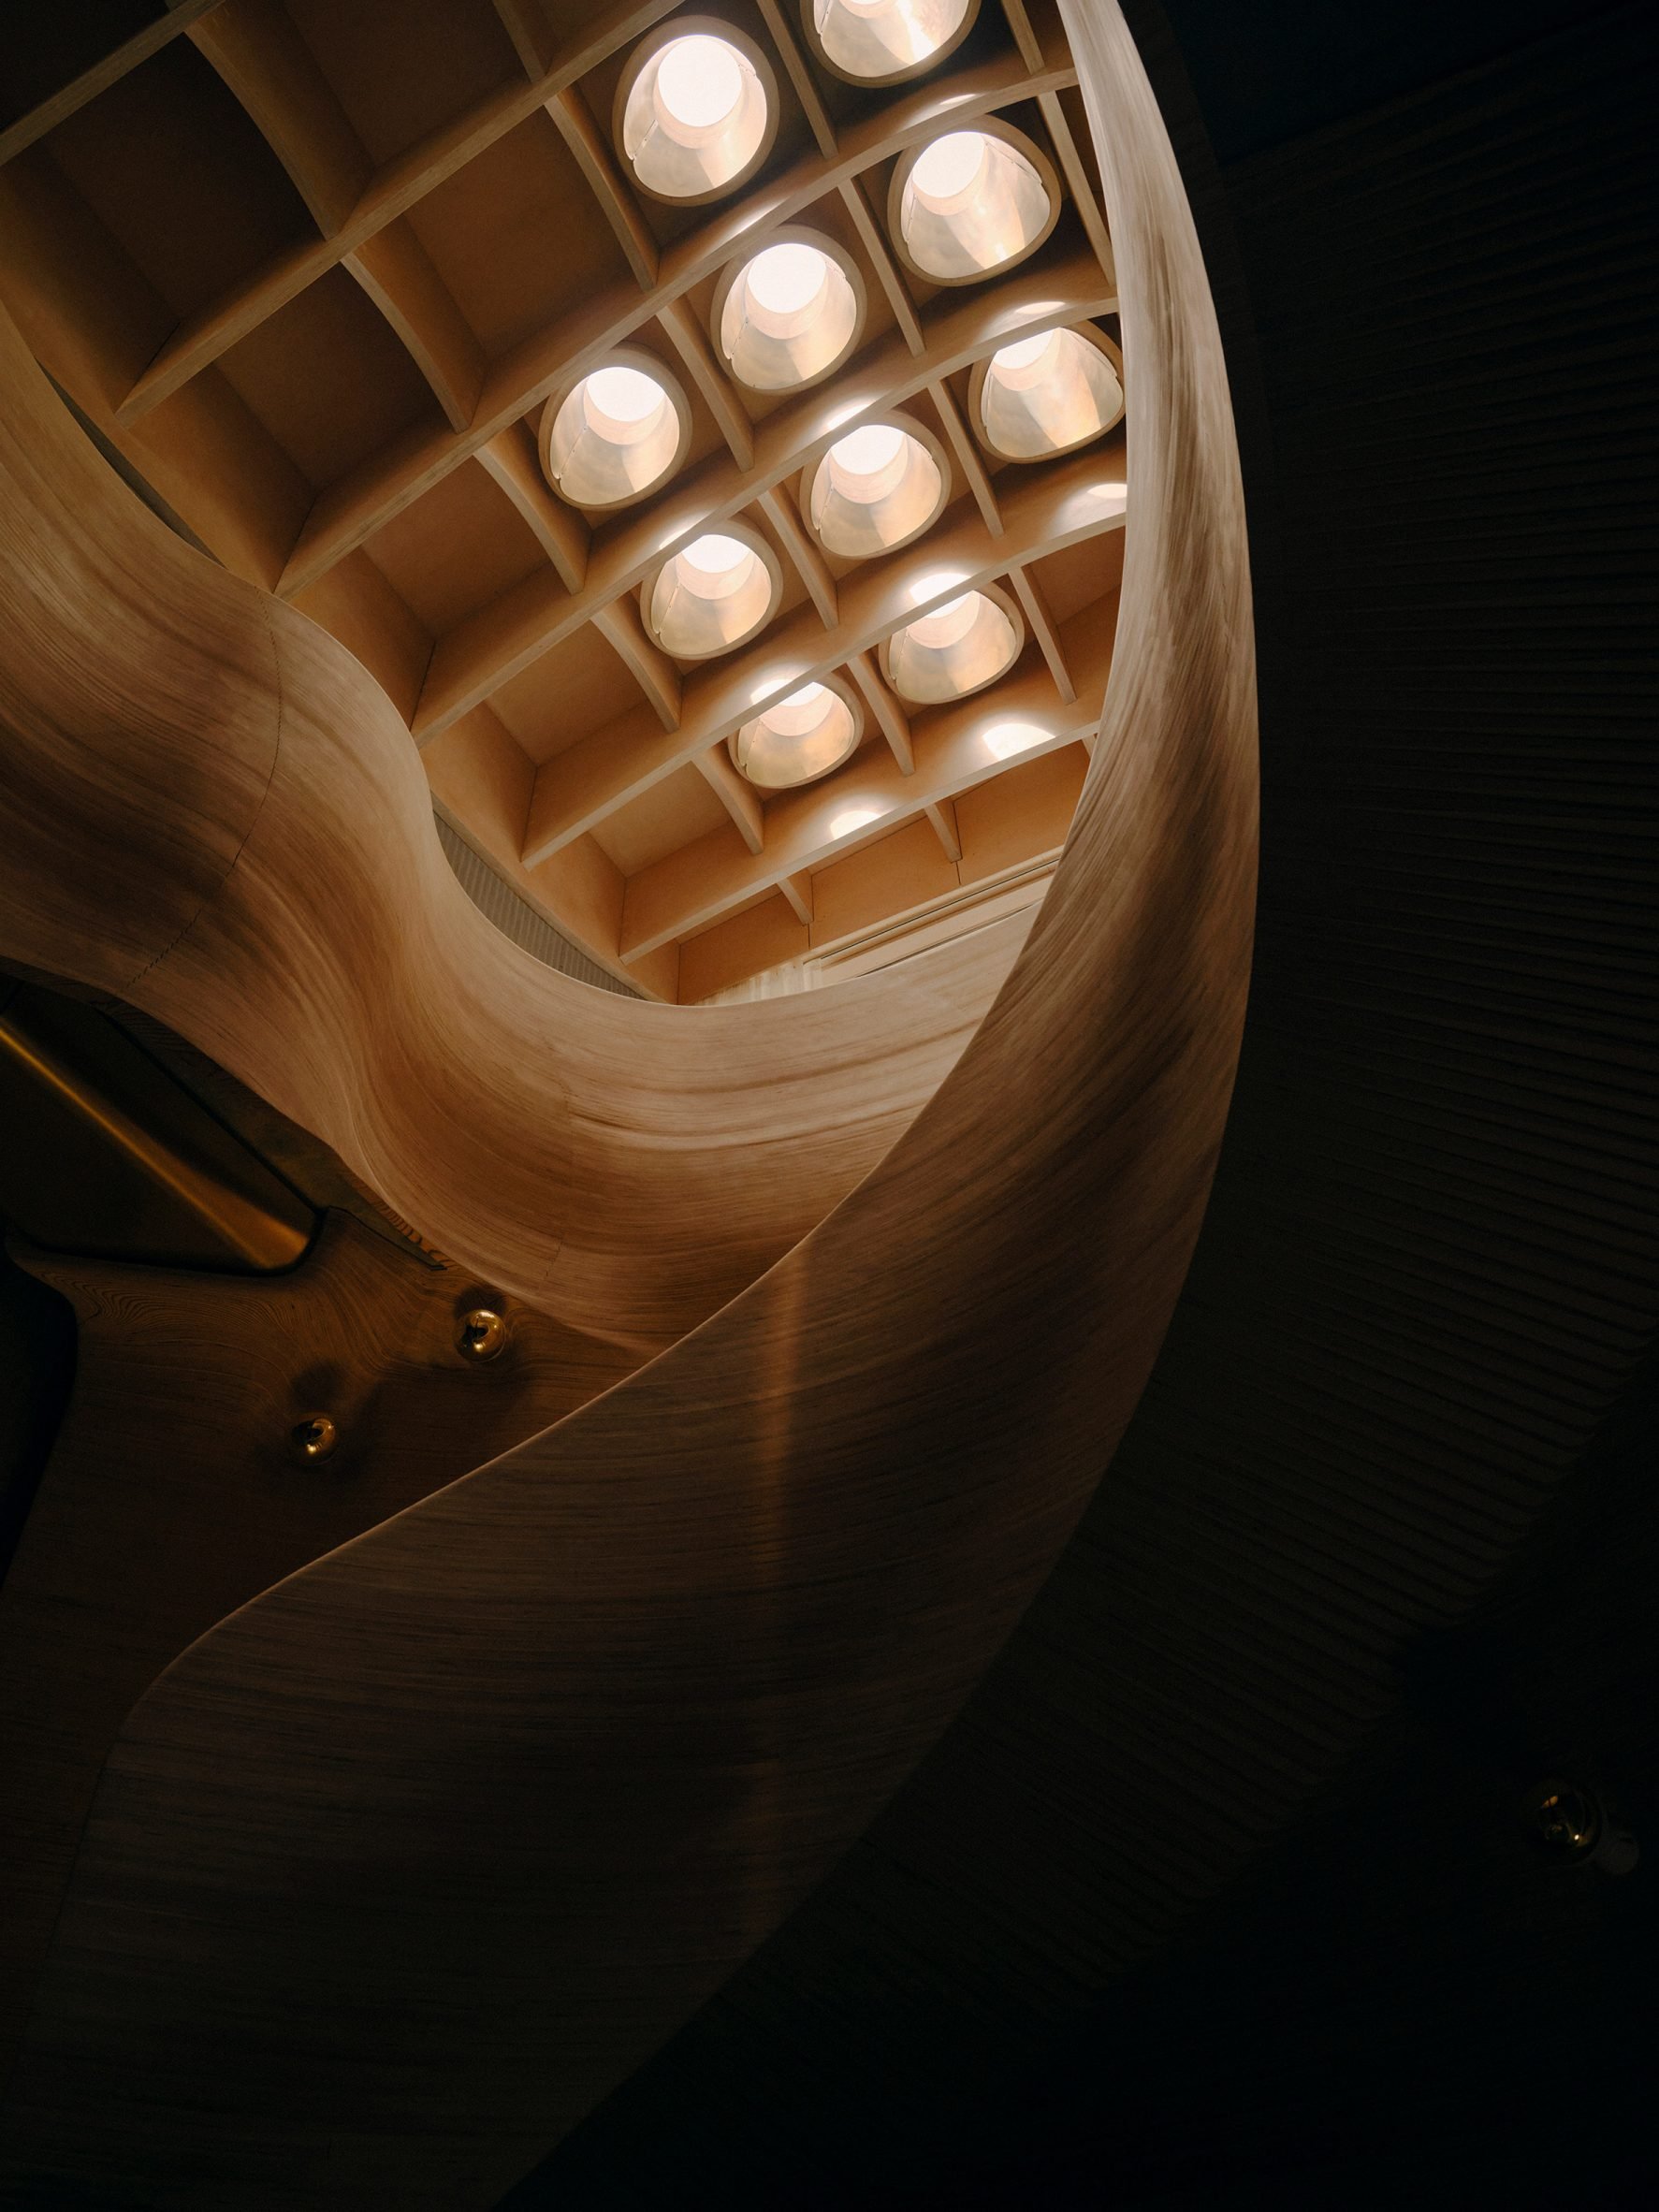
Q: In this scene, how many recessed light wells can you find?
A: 10